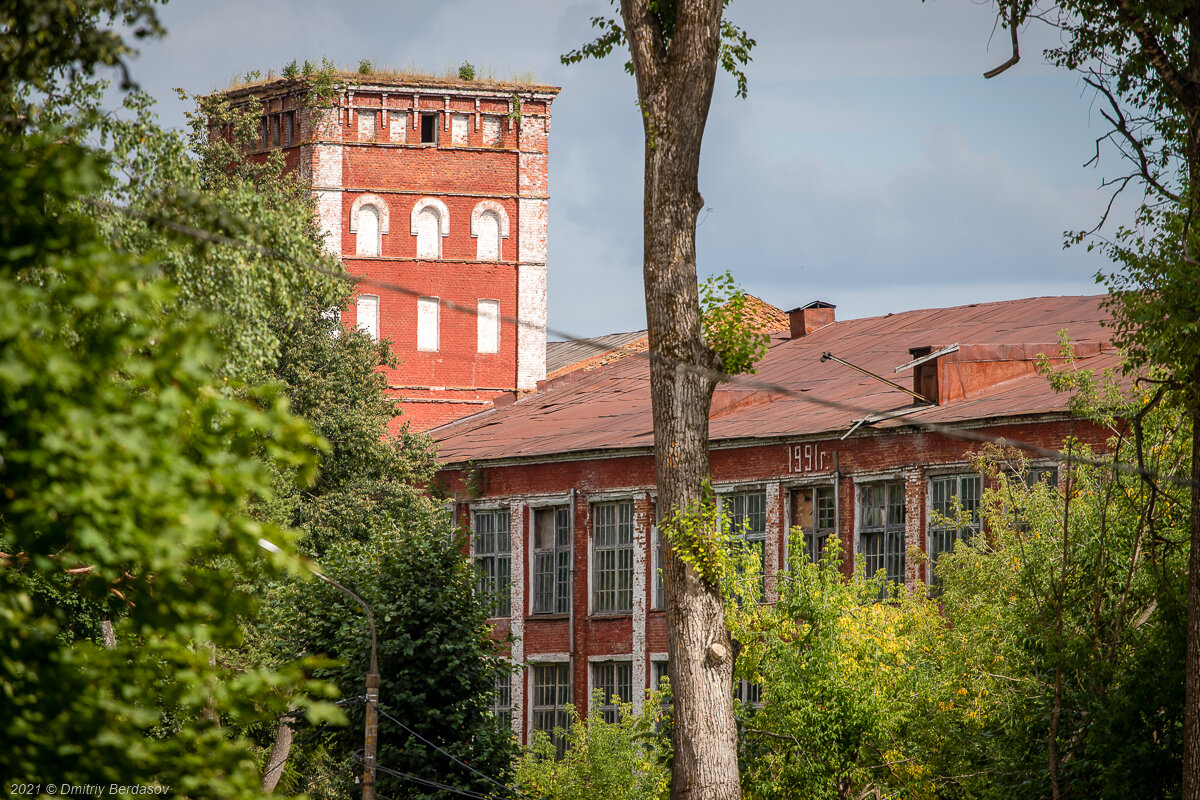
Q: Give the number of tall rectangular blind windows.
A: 3